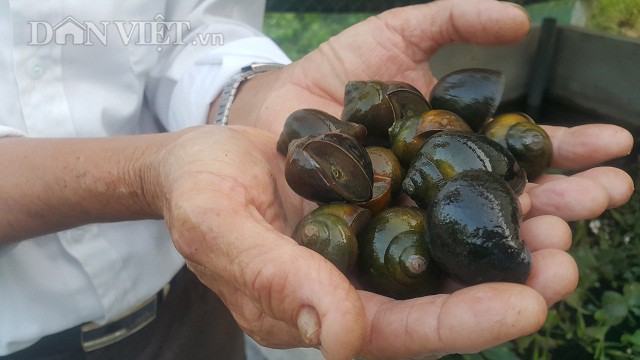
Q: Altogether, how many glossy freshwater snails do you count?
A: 11